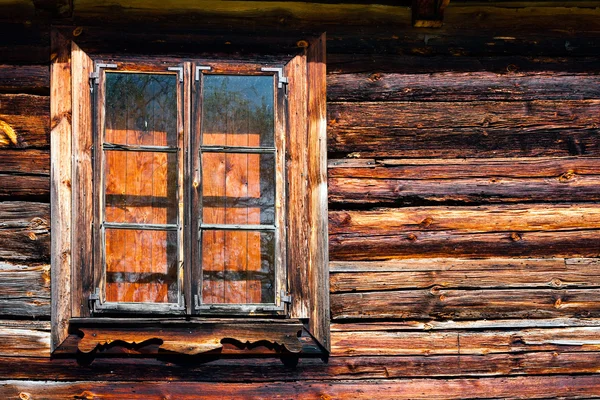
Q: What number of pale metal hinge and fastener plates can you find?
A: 8